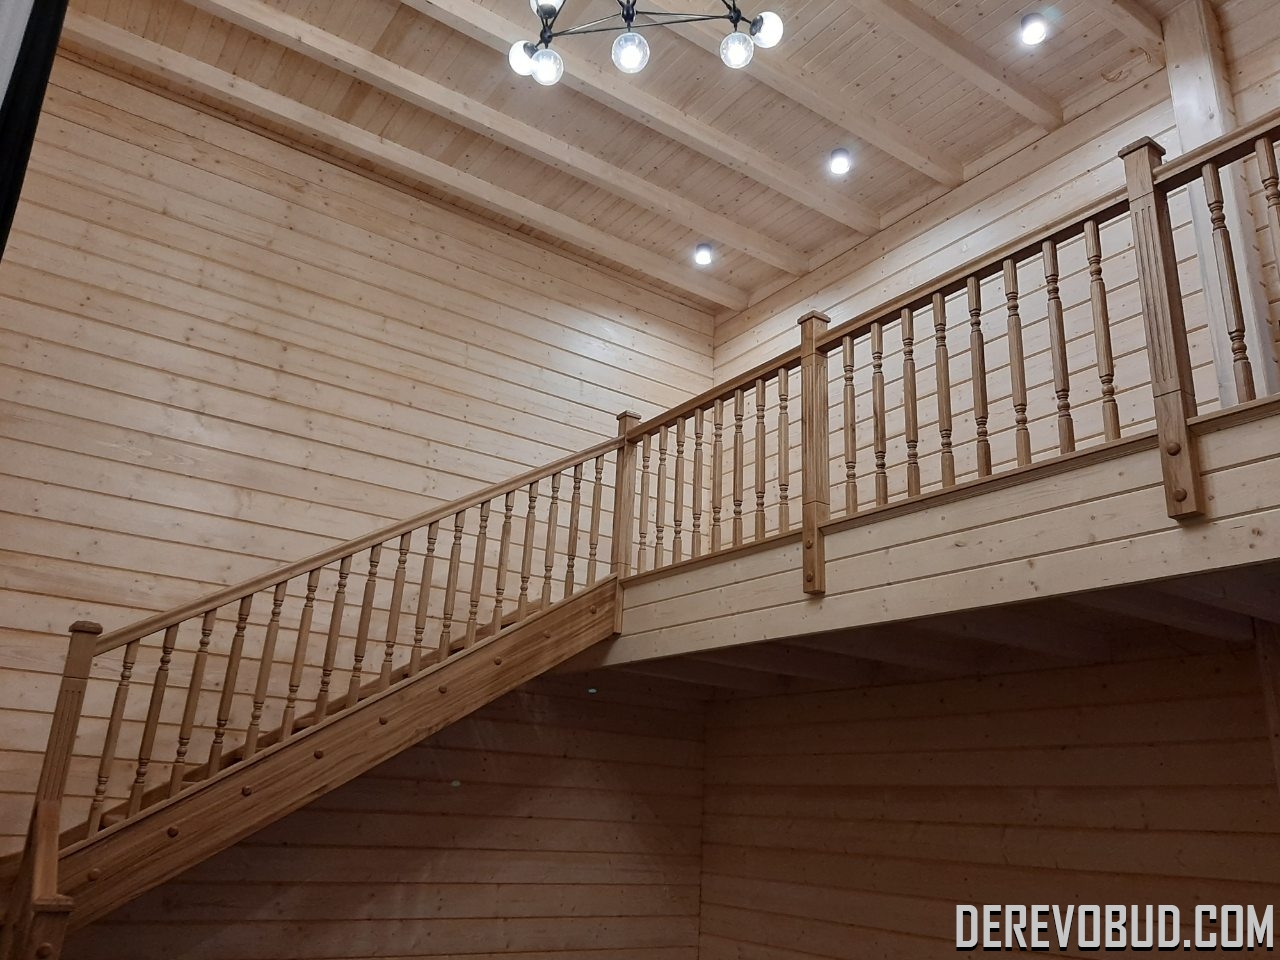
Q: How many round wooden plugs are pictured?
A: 14